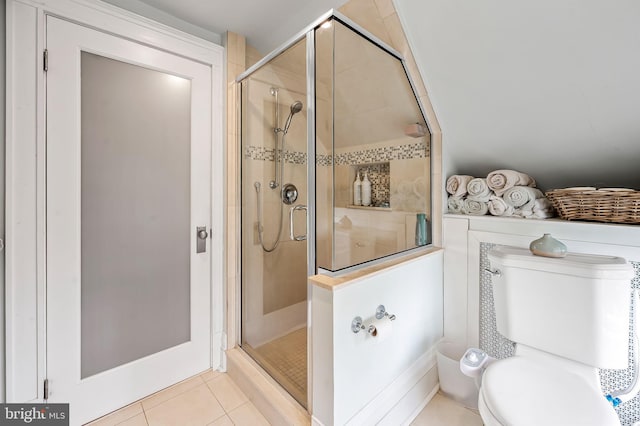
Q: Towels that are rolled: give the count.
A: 7